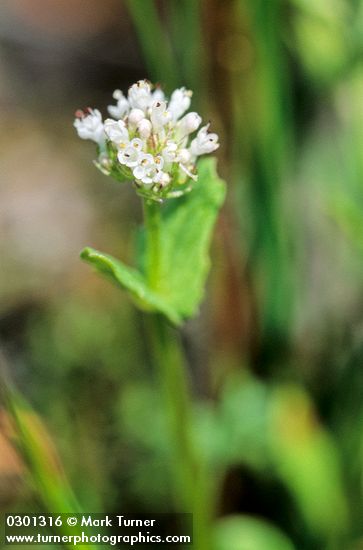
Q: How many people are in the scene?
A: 0